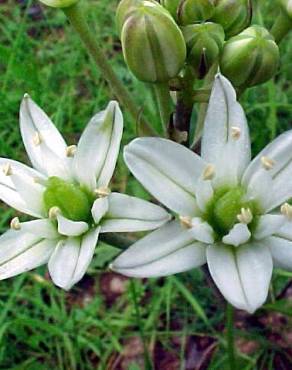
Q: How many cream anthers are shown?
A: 12